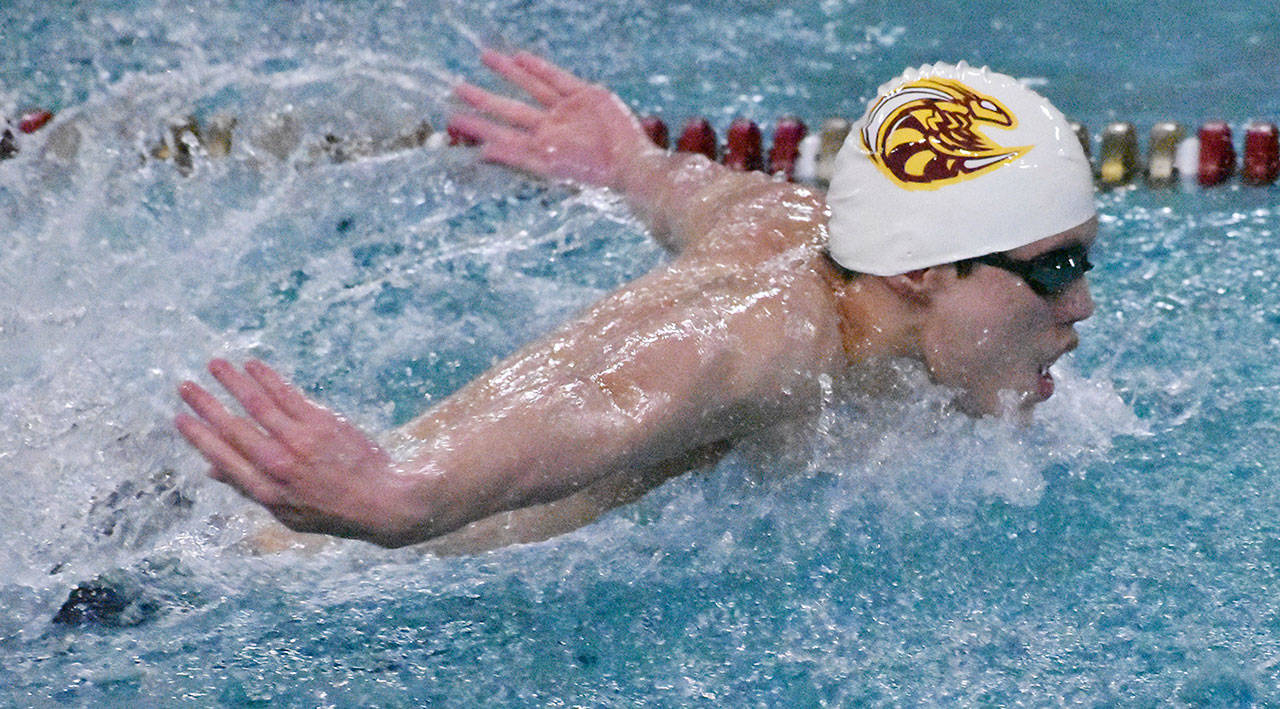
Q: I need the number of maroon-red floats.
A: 8